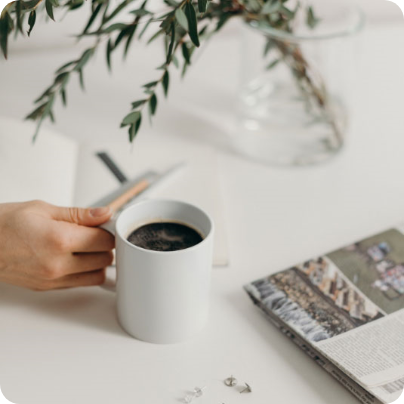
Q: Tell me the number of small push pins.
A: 4